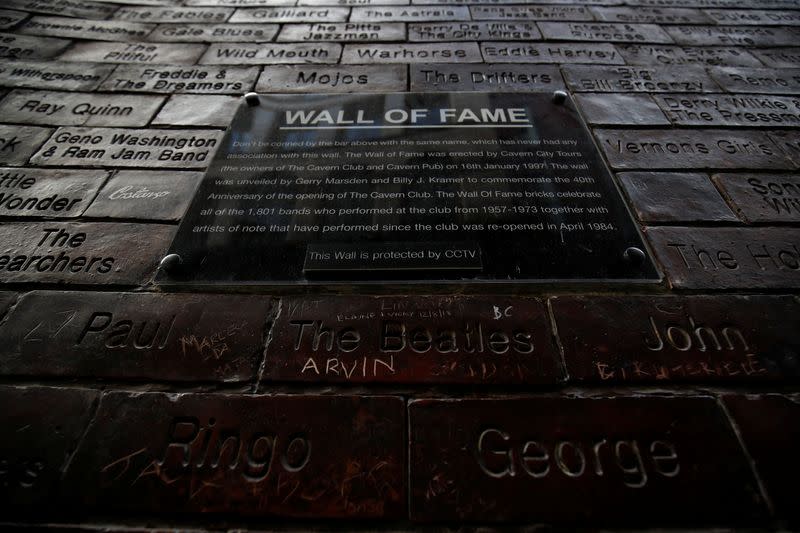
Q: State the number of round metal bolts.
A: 4